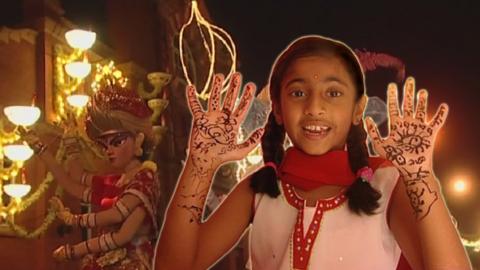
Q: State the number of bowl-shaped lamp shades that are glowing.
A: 6